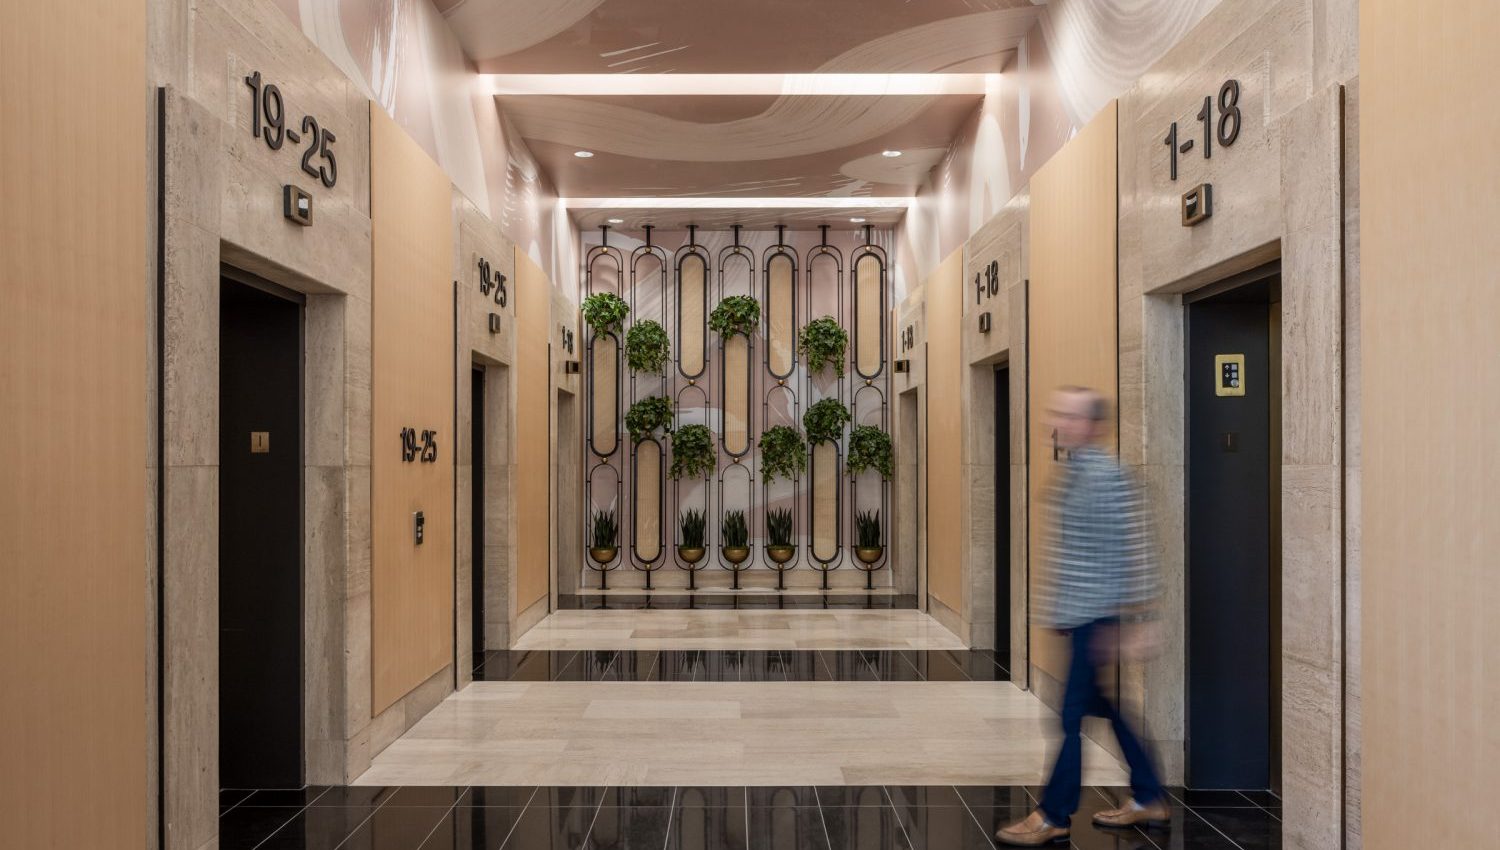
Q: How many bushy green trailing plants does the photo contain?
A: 9